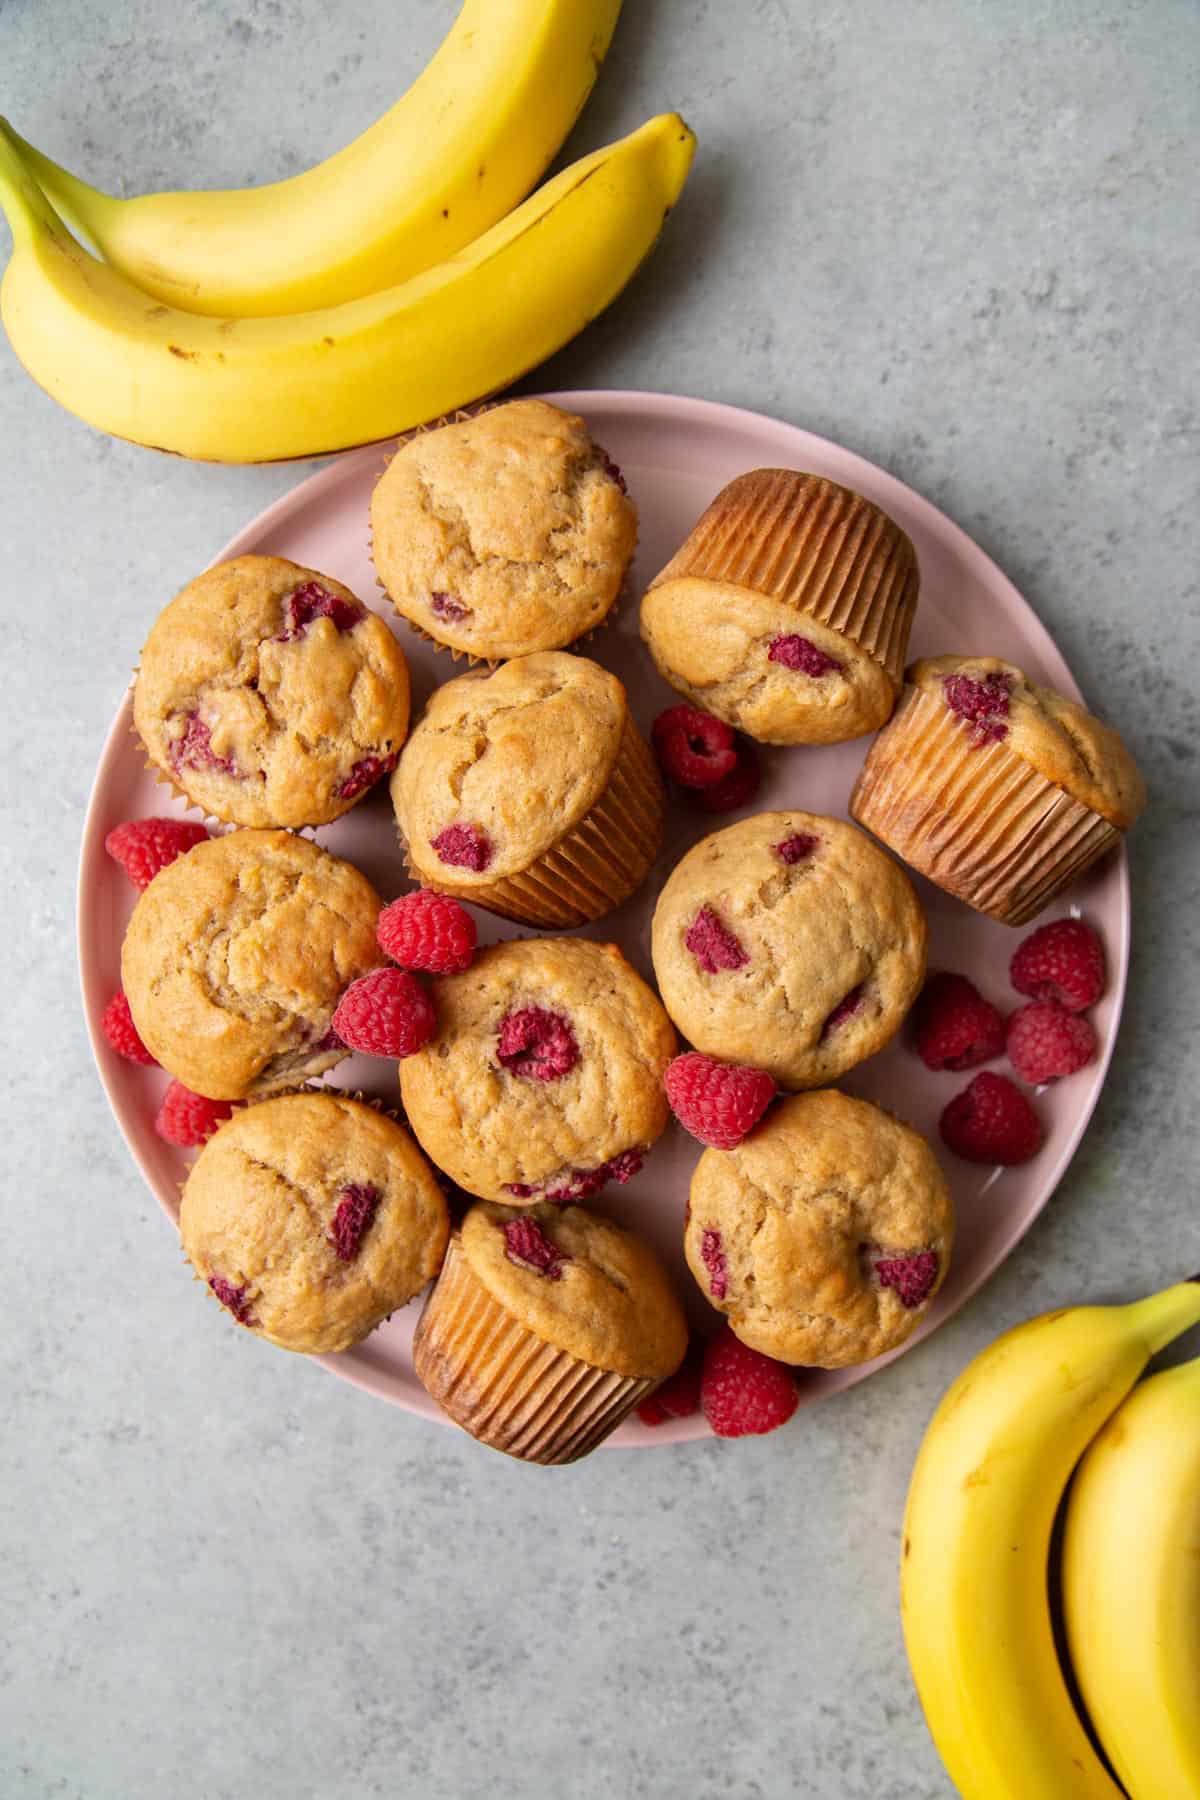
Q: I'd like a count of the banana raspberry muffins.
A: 11